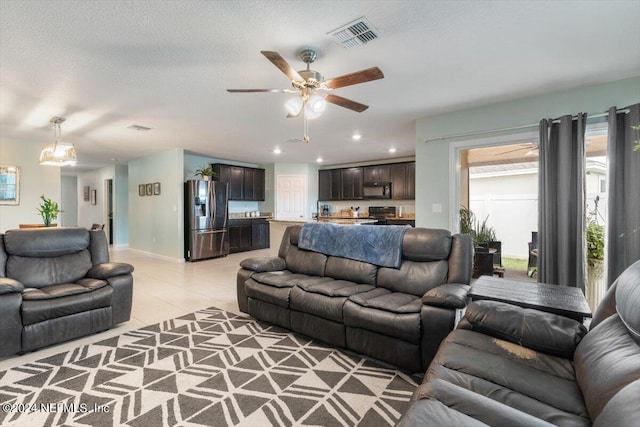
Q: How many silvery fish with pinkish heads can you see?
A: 0